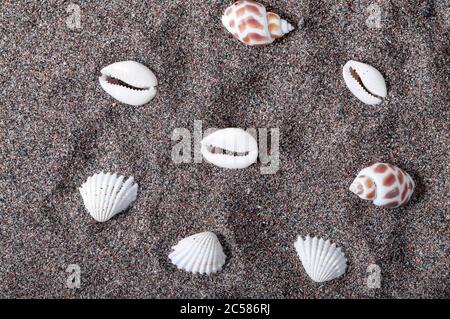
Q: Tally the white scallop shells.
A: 3